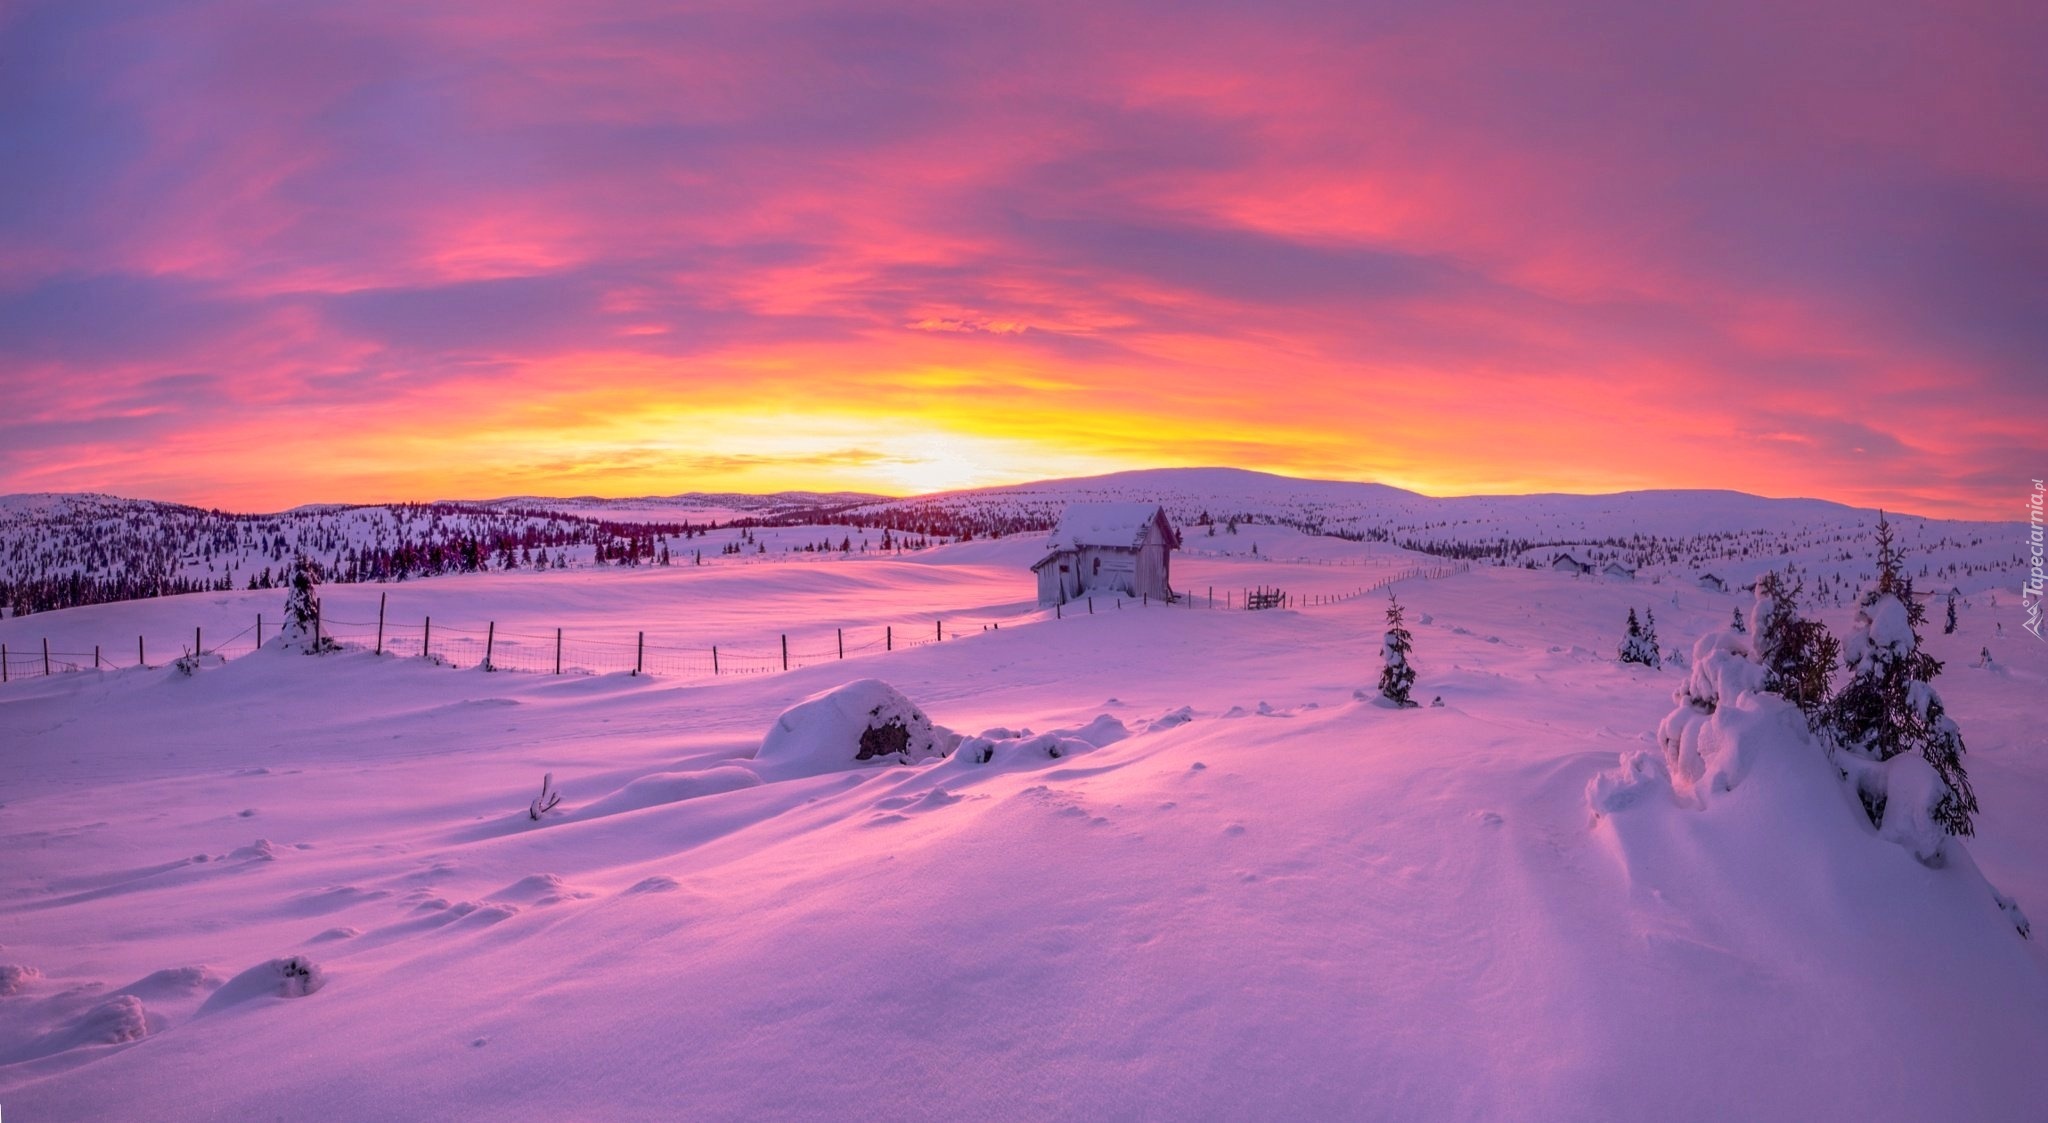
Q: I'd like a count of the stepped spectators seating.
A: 0